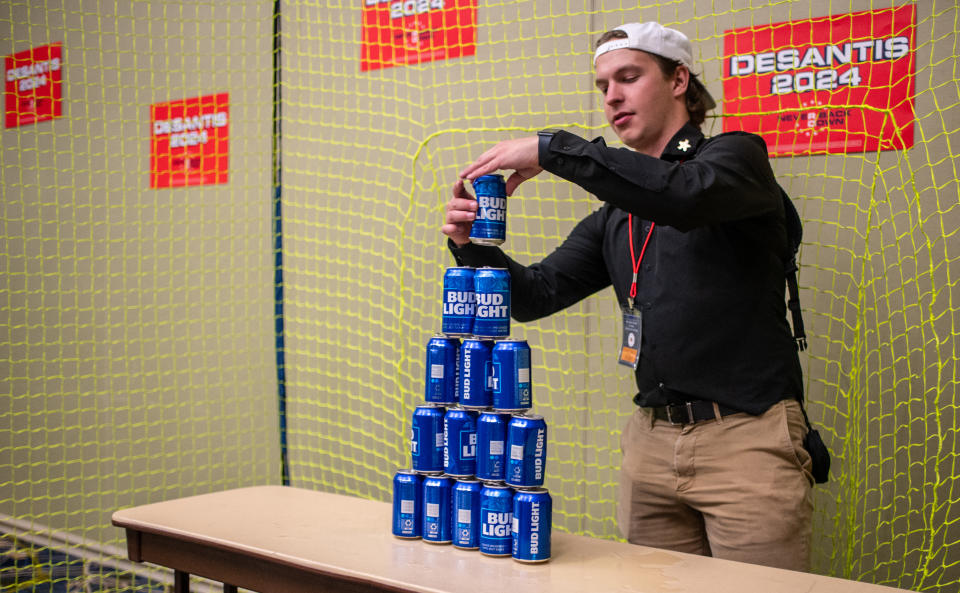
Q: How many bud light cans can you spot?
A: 15